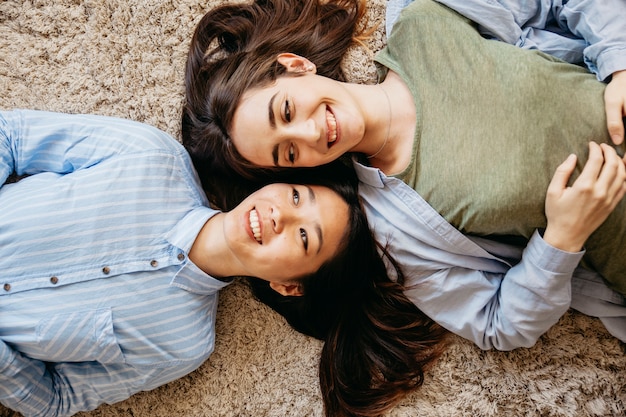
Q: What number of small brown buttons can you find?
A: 5